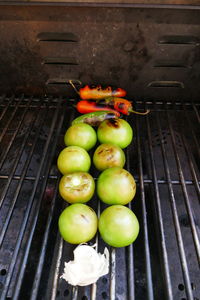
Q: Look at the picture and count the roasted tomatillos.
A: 8